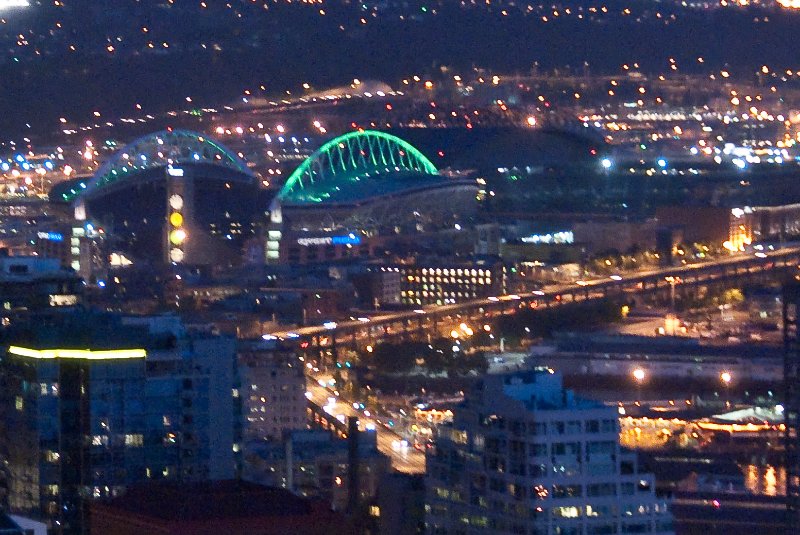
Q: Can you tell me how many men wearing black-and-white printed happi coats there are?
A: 0